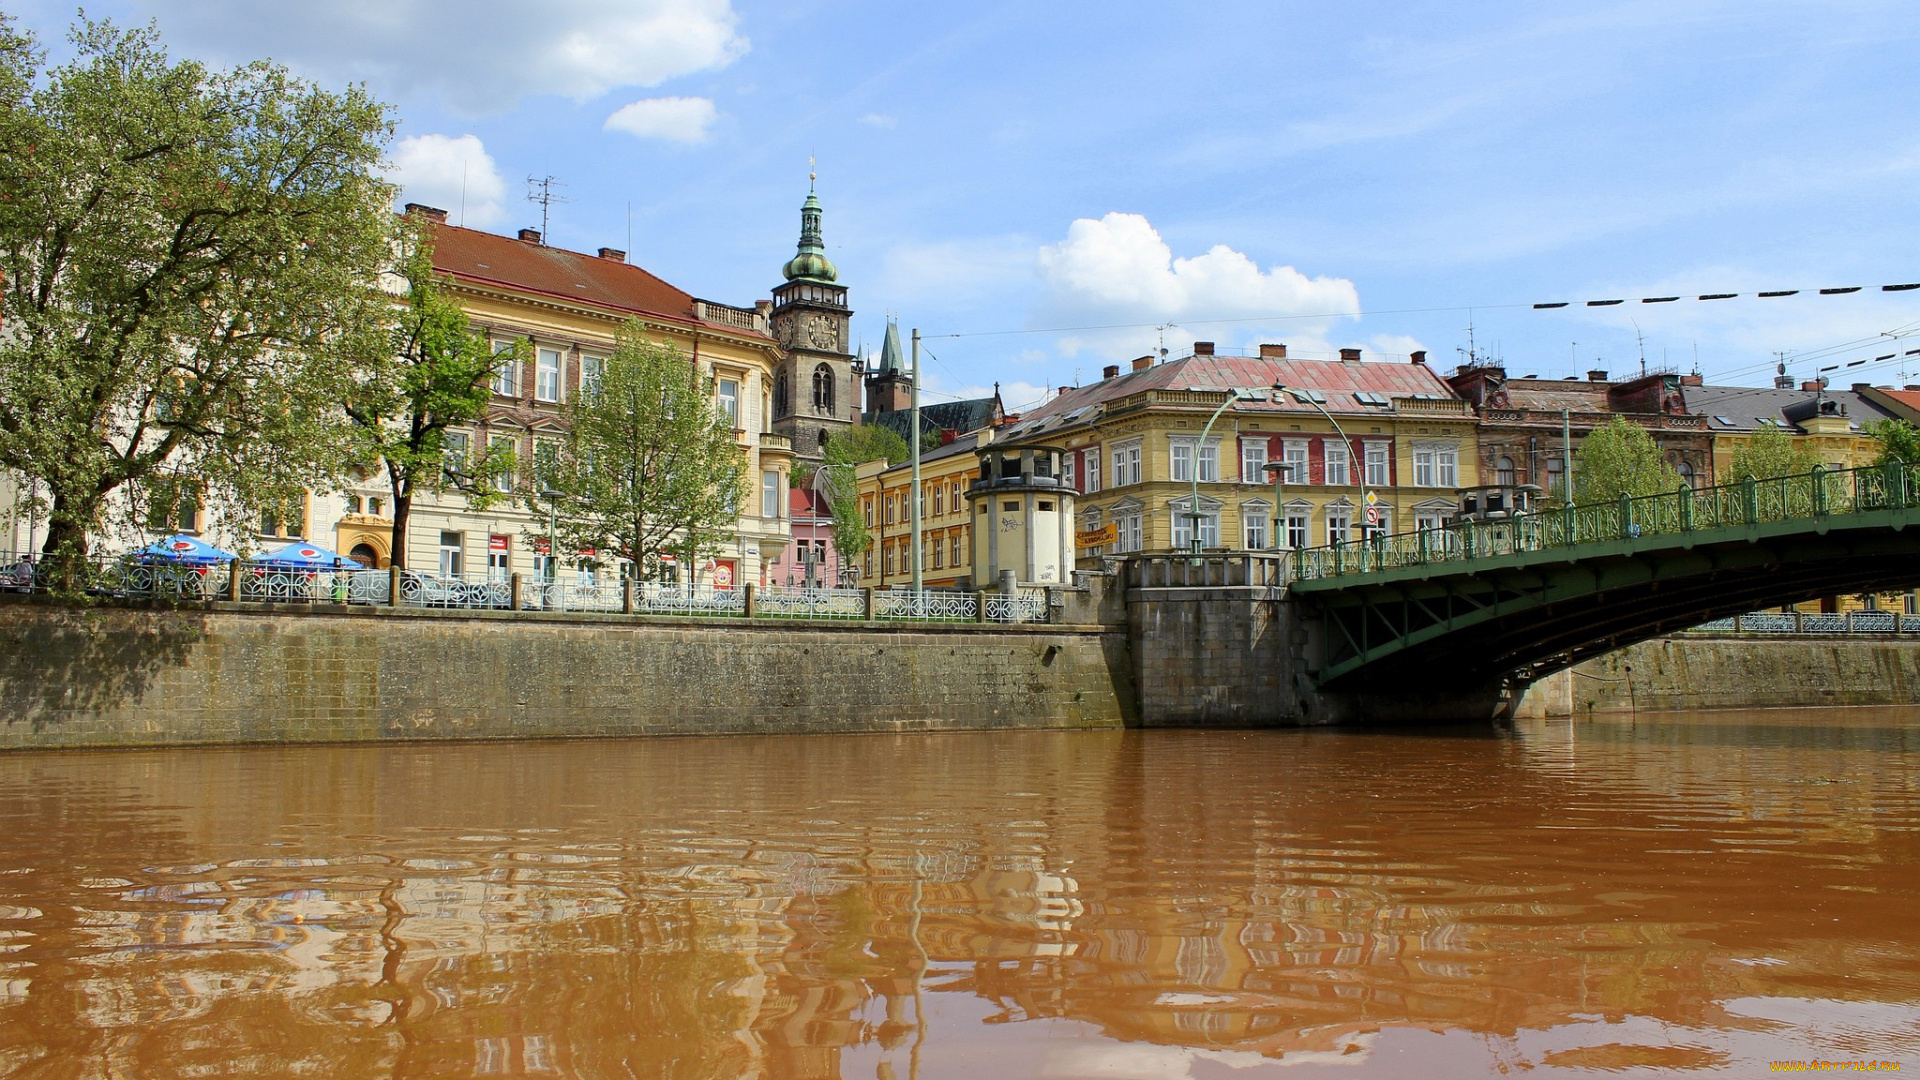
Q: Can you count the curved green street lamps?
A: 2